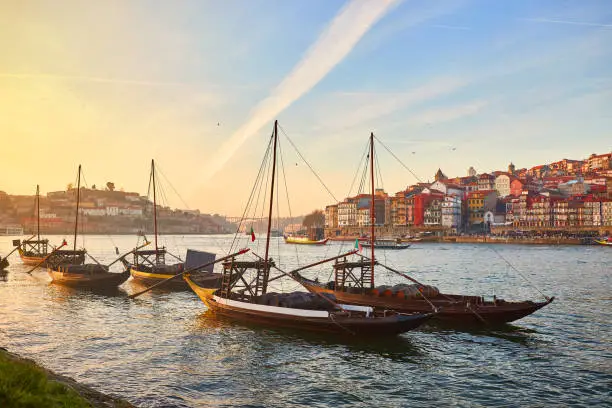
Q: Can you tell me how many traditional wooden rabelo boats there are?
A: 5